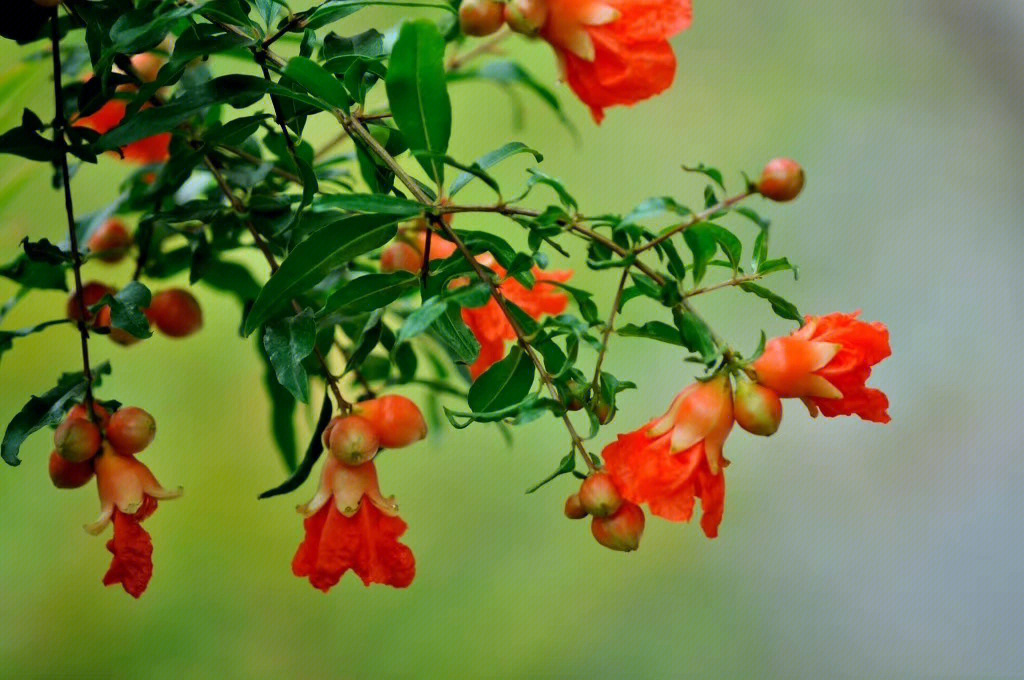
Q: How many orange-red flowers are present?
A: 7